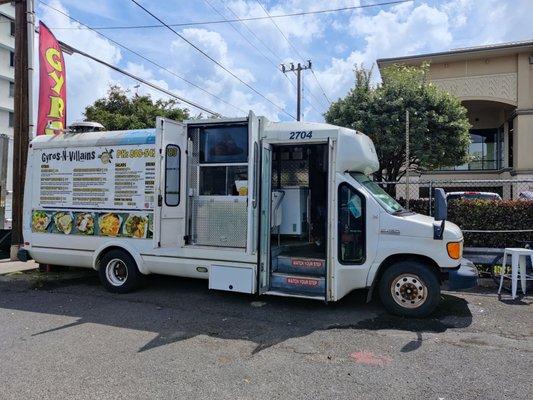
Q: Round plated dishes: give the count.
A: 5